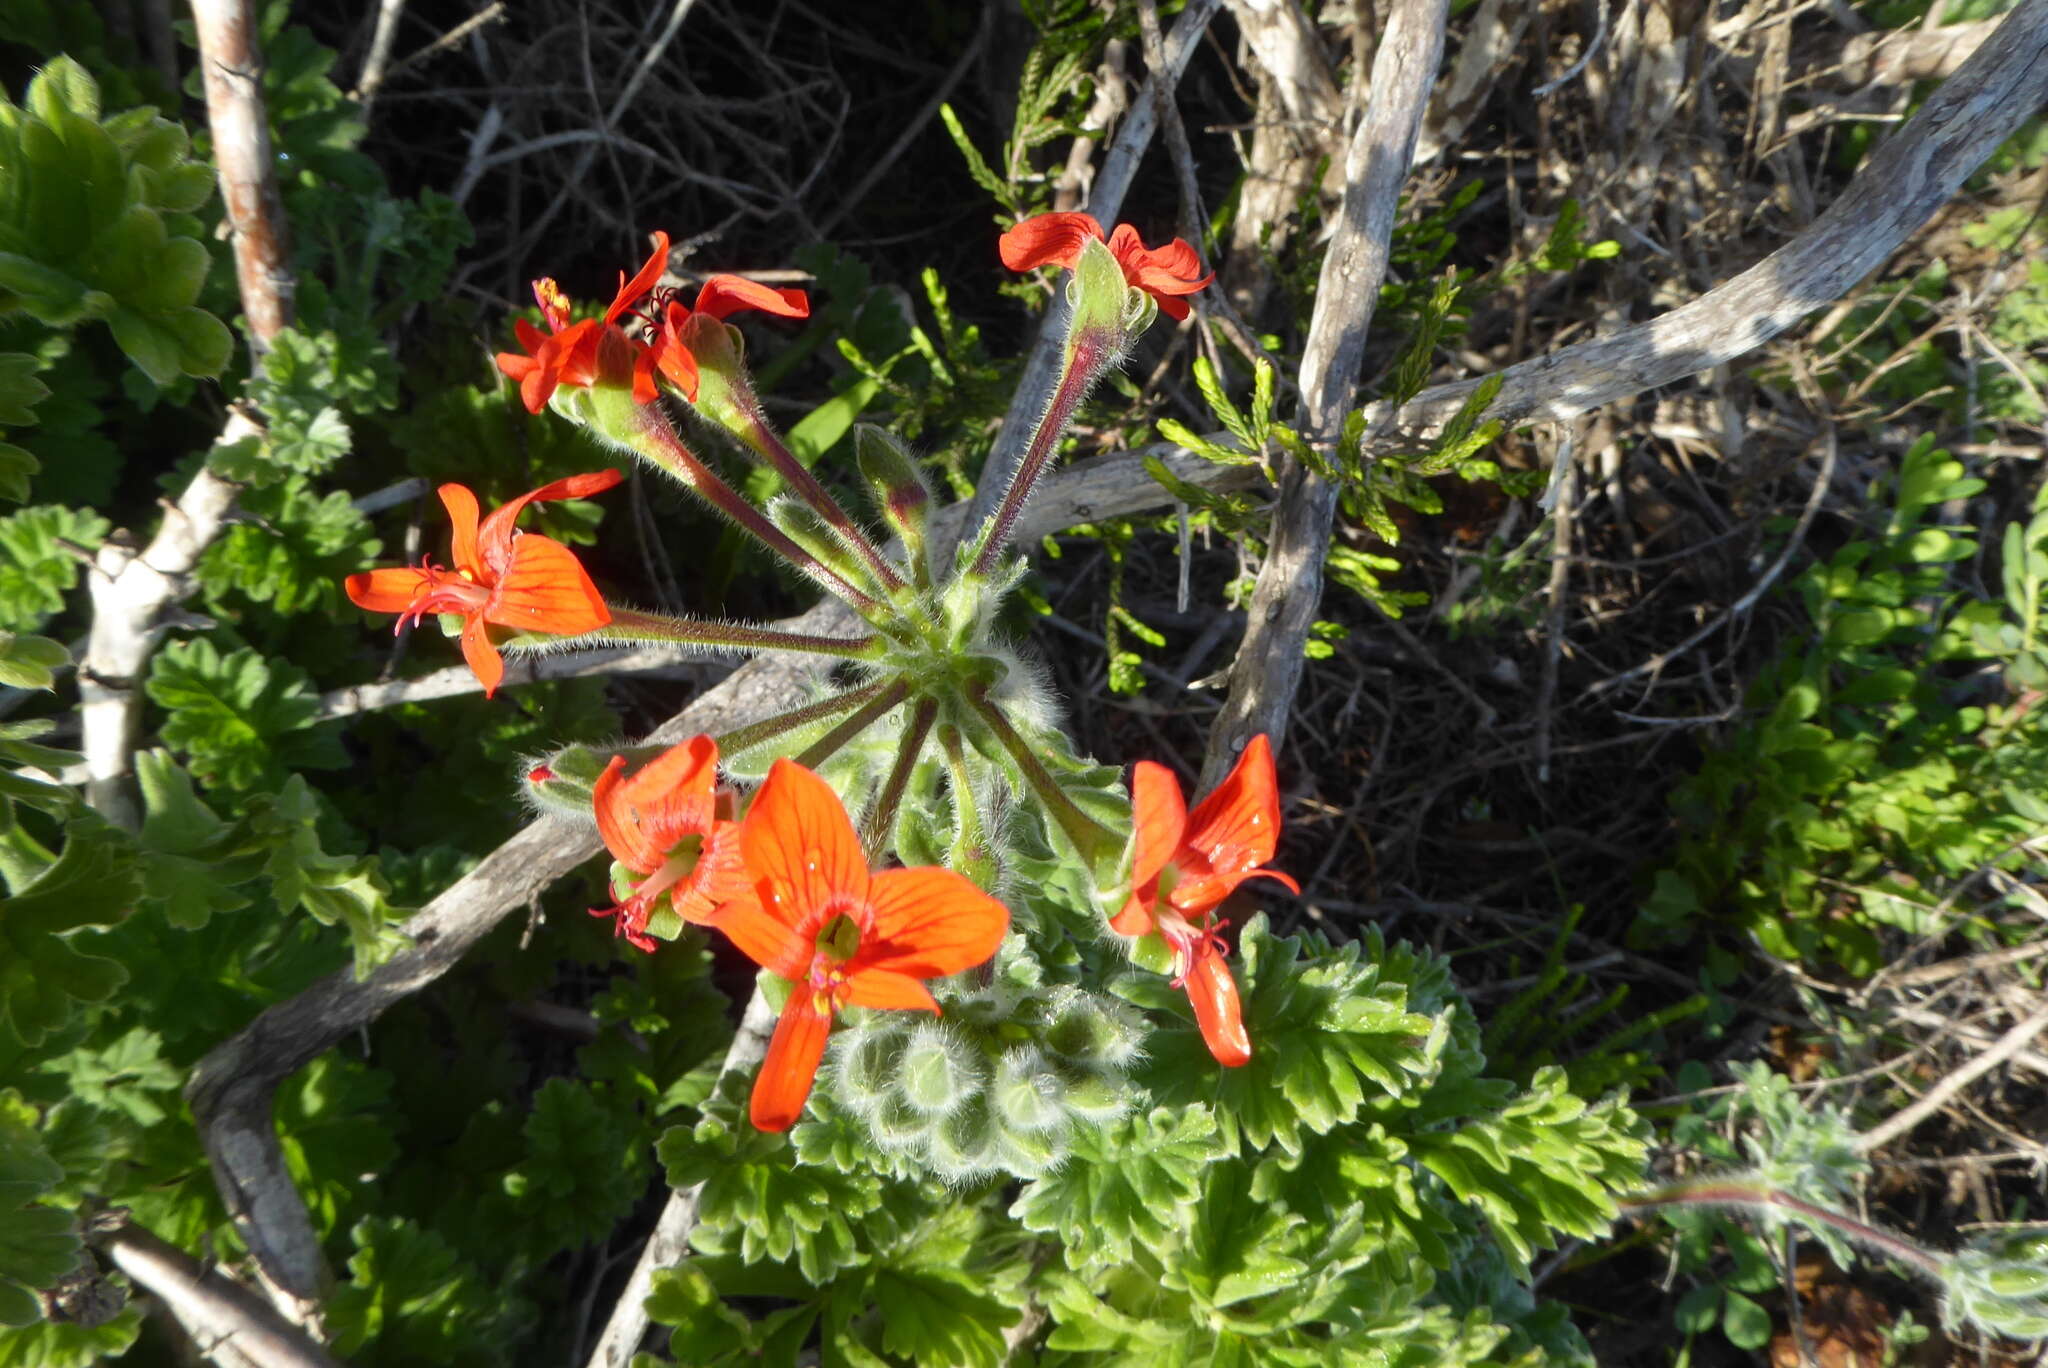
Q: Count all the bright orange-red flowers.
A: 7